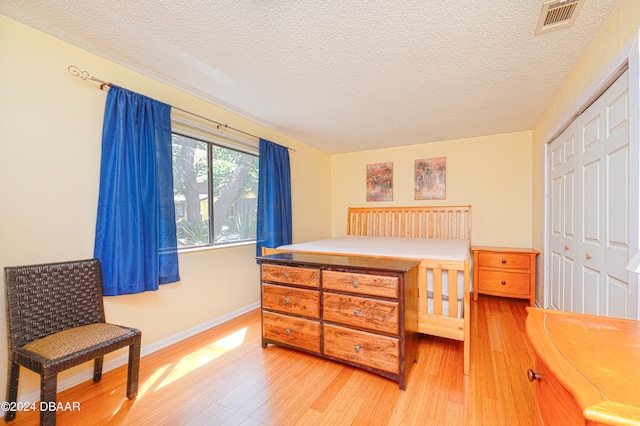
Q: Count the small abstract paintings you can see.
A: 2